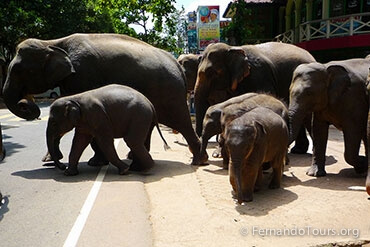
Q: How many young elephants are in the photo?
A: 3